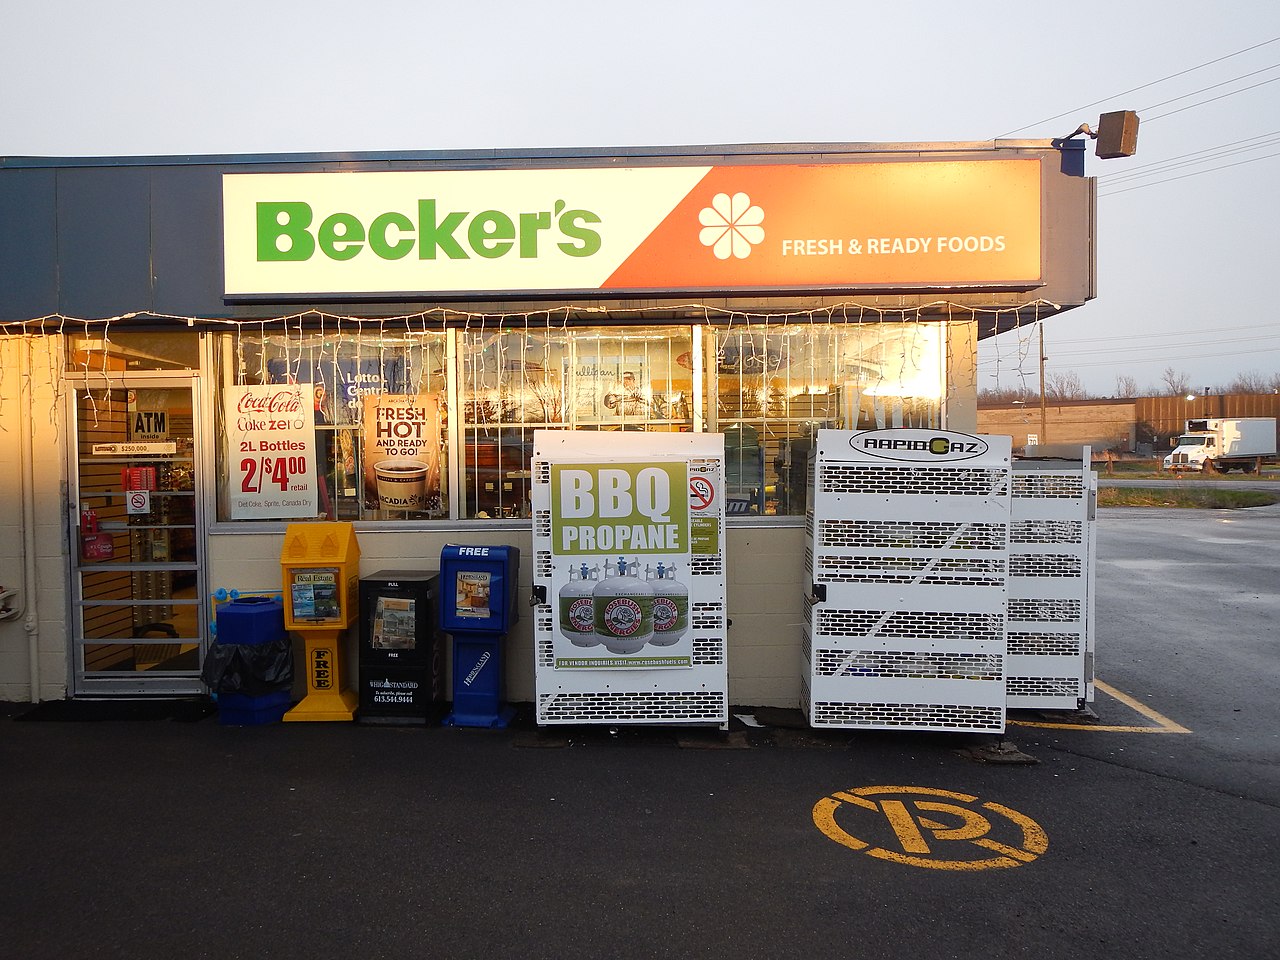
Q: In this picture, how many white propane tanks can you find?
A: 3